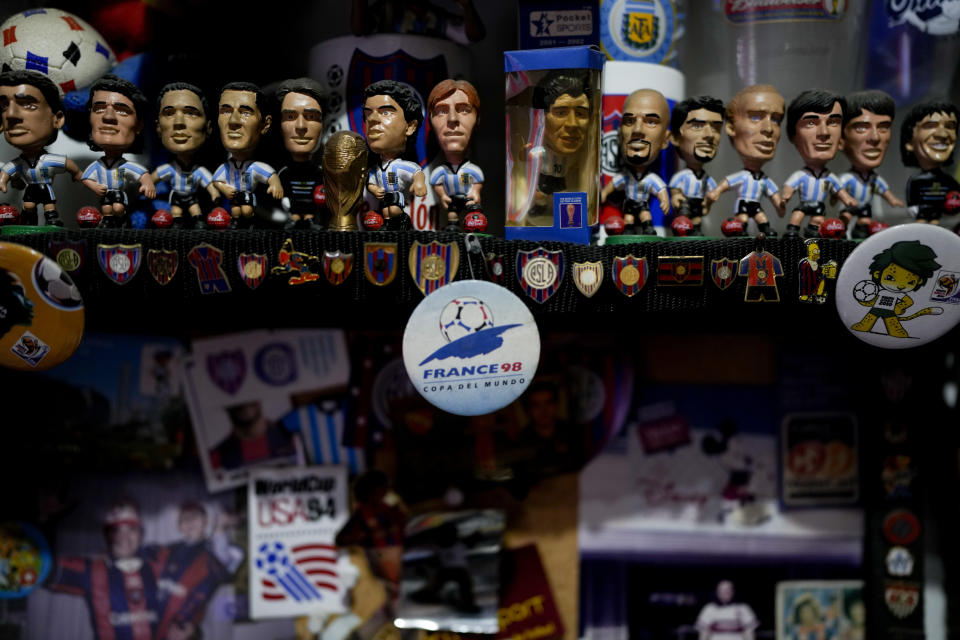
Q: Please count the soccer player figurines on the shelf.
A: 14